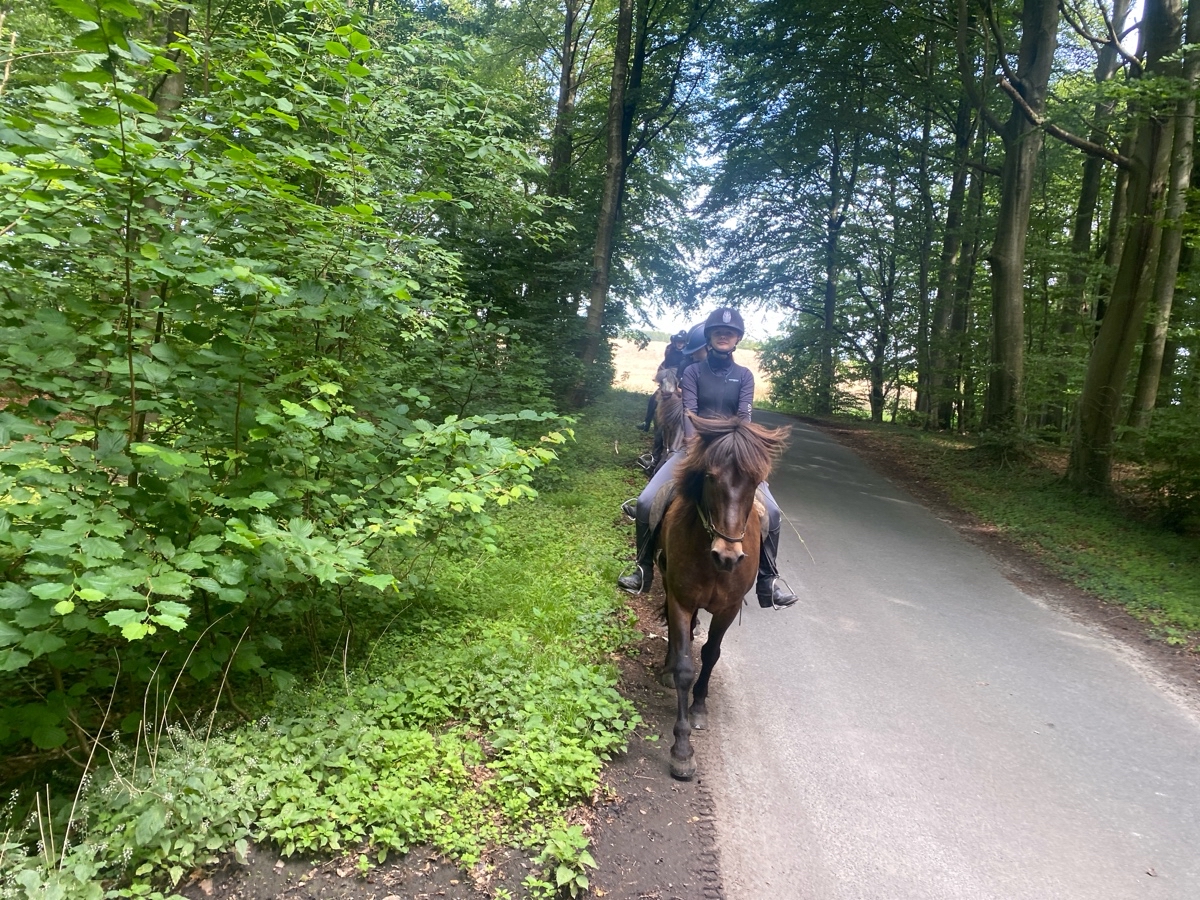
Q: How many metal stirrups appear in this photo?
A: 4